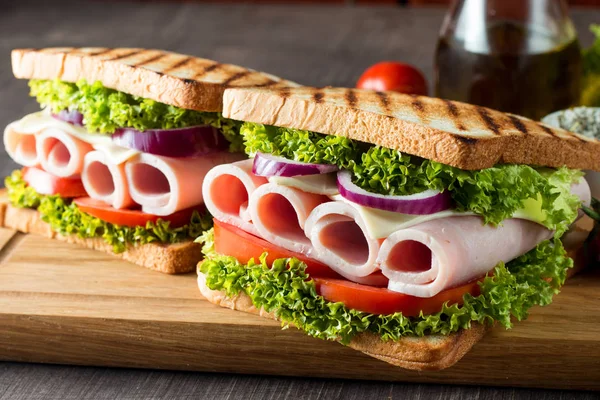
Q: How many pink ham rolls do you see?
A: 8